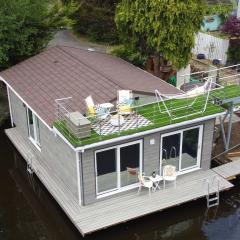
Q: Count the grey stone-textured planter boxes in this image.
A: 1